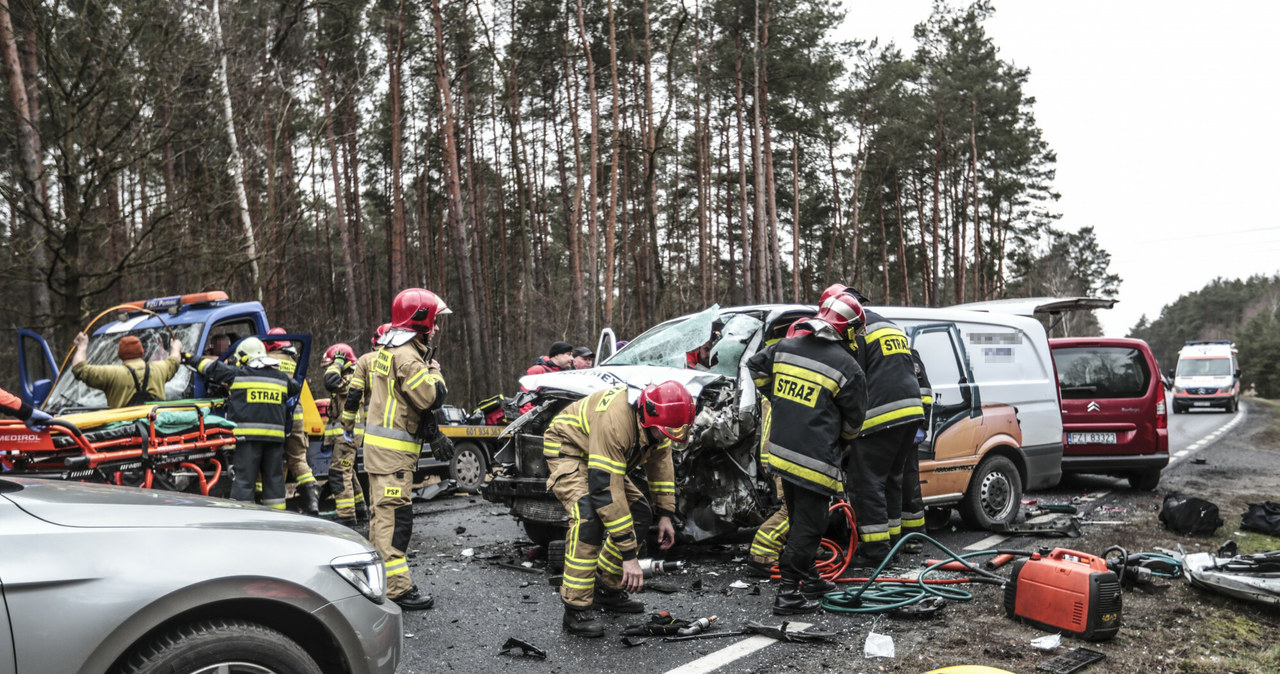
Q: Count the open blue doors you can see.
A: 2